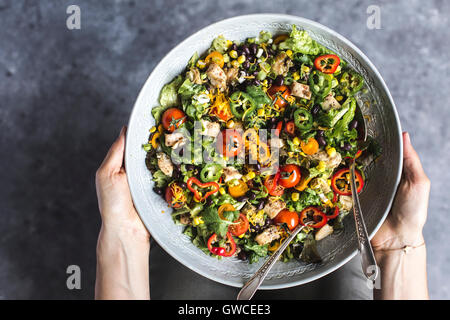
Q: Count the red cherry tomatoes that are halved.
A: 2